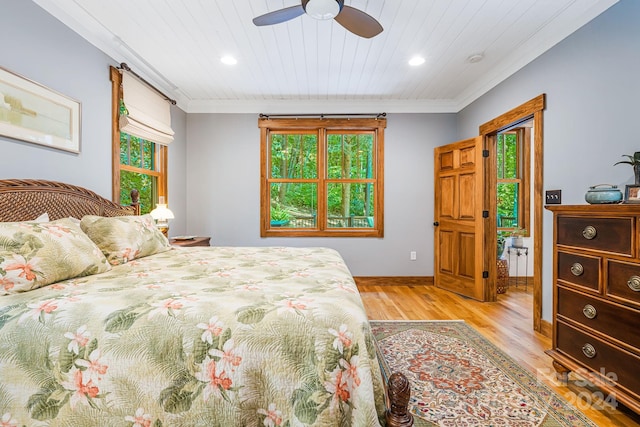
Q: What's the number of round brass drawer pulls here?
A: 5